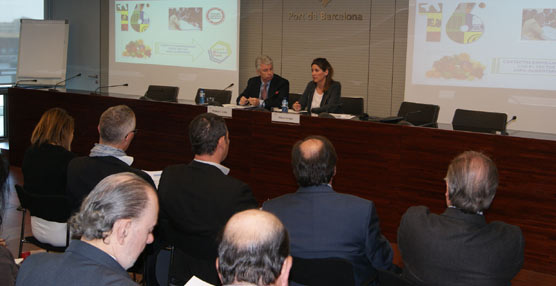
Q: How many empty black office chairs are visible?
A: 4